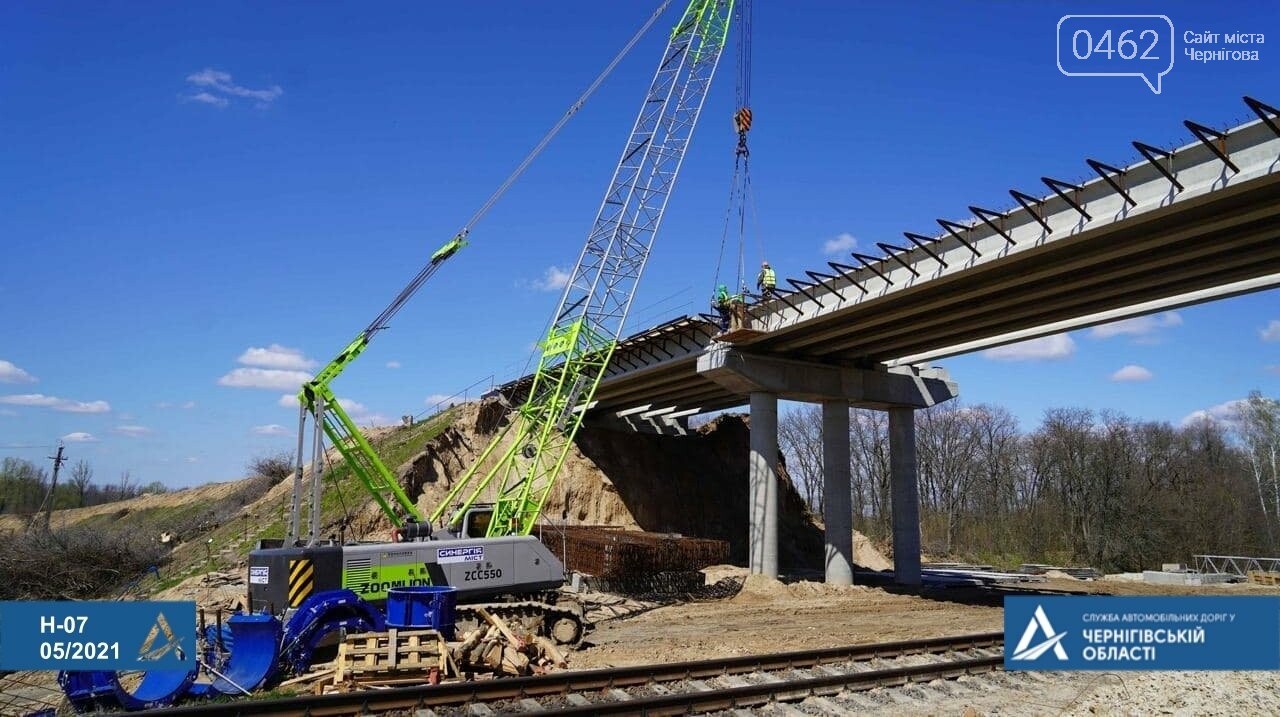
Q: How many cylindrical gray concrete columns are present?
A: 3